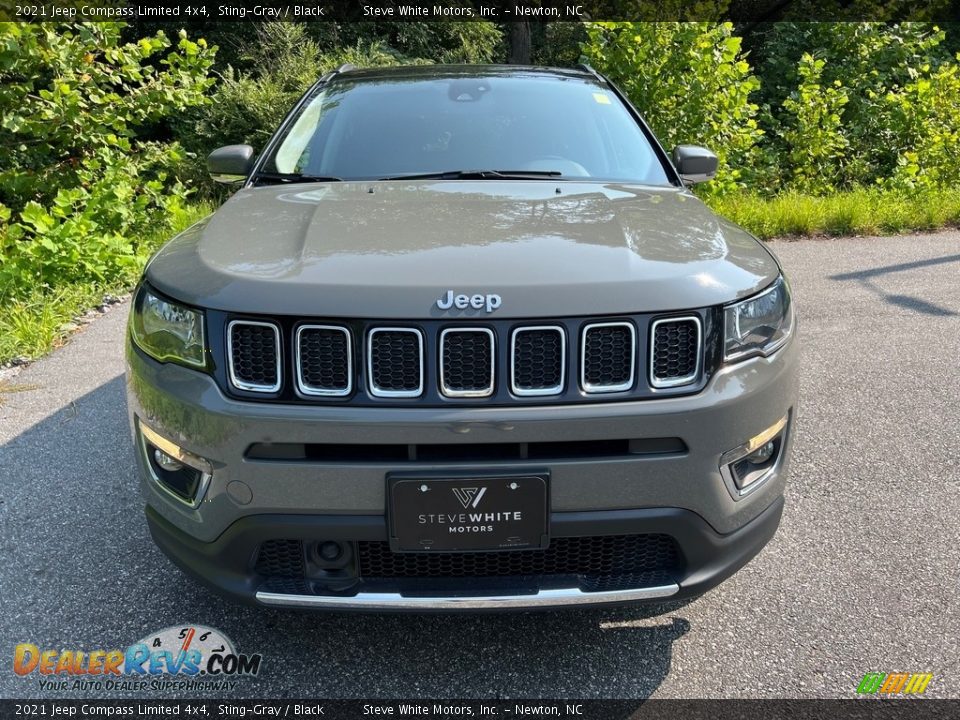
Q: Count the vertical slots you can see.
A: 7